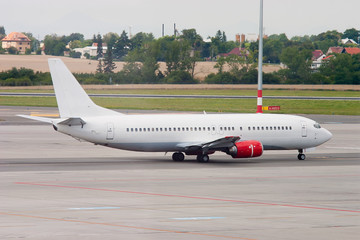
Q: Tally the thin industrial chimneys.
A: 2